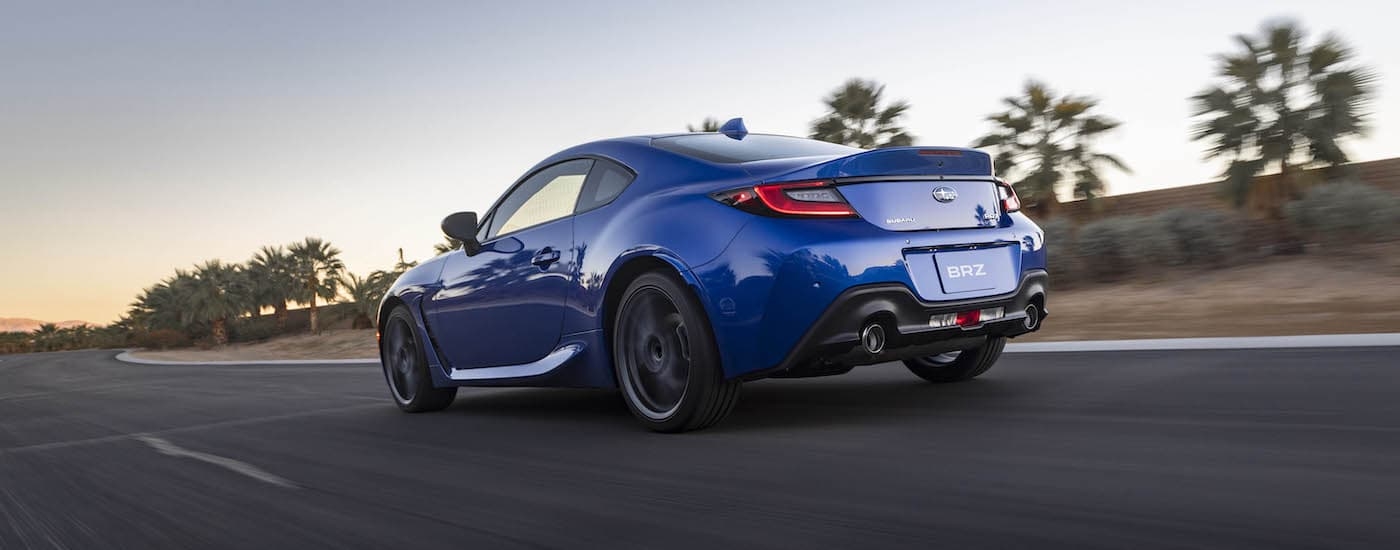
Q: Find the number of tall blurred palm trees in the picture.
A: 3